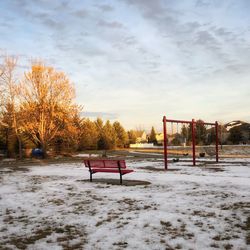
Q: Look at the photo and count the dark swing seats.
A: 3